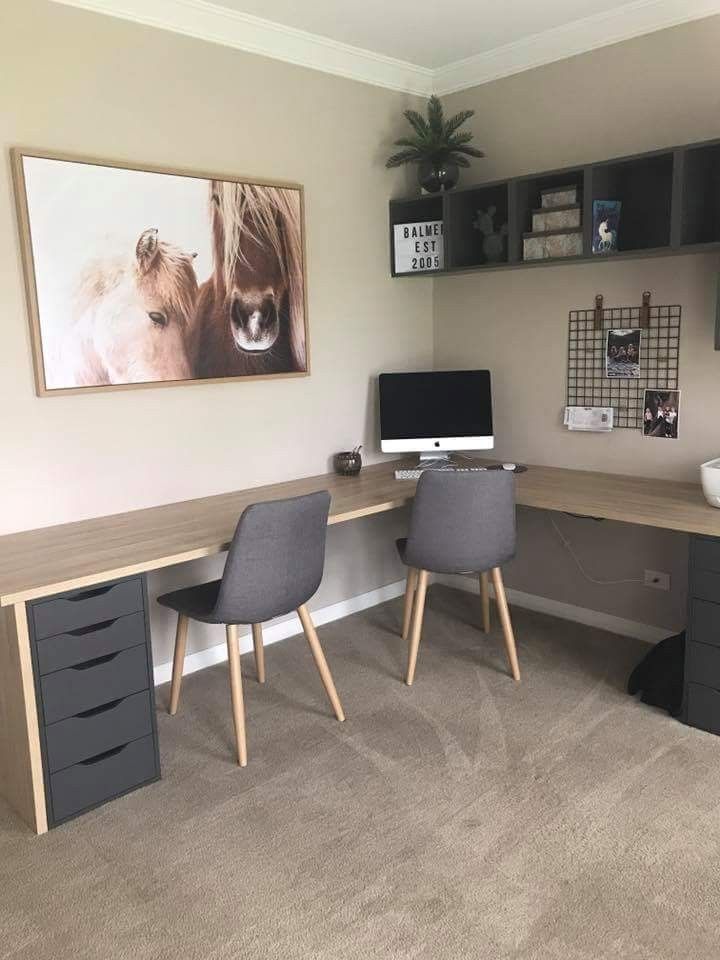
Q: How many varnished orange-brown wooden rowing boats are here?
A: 0